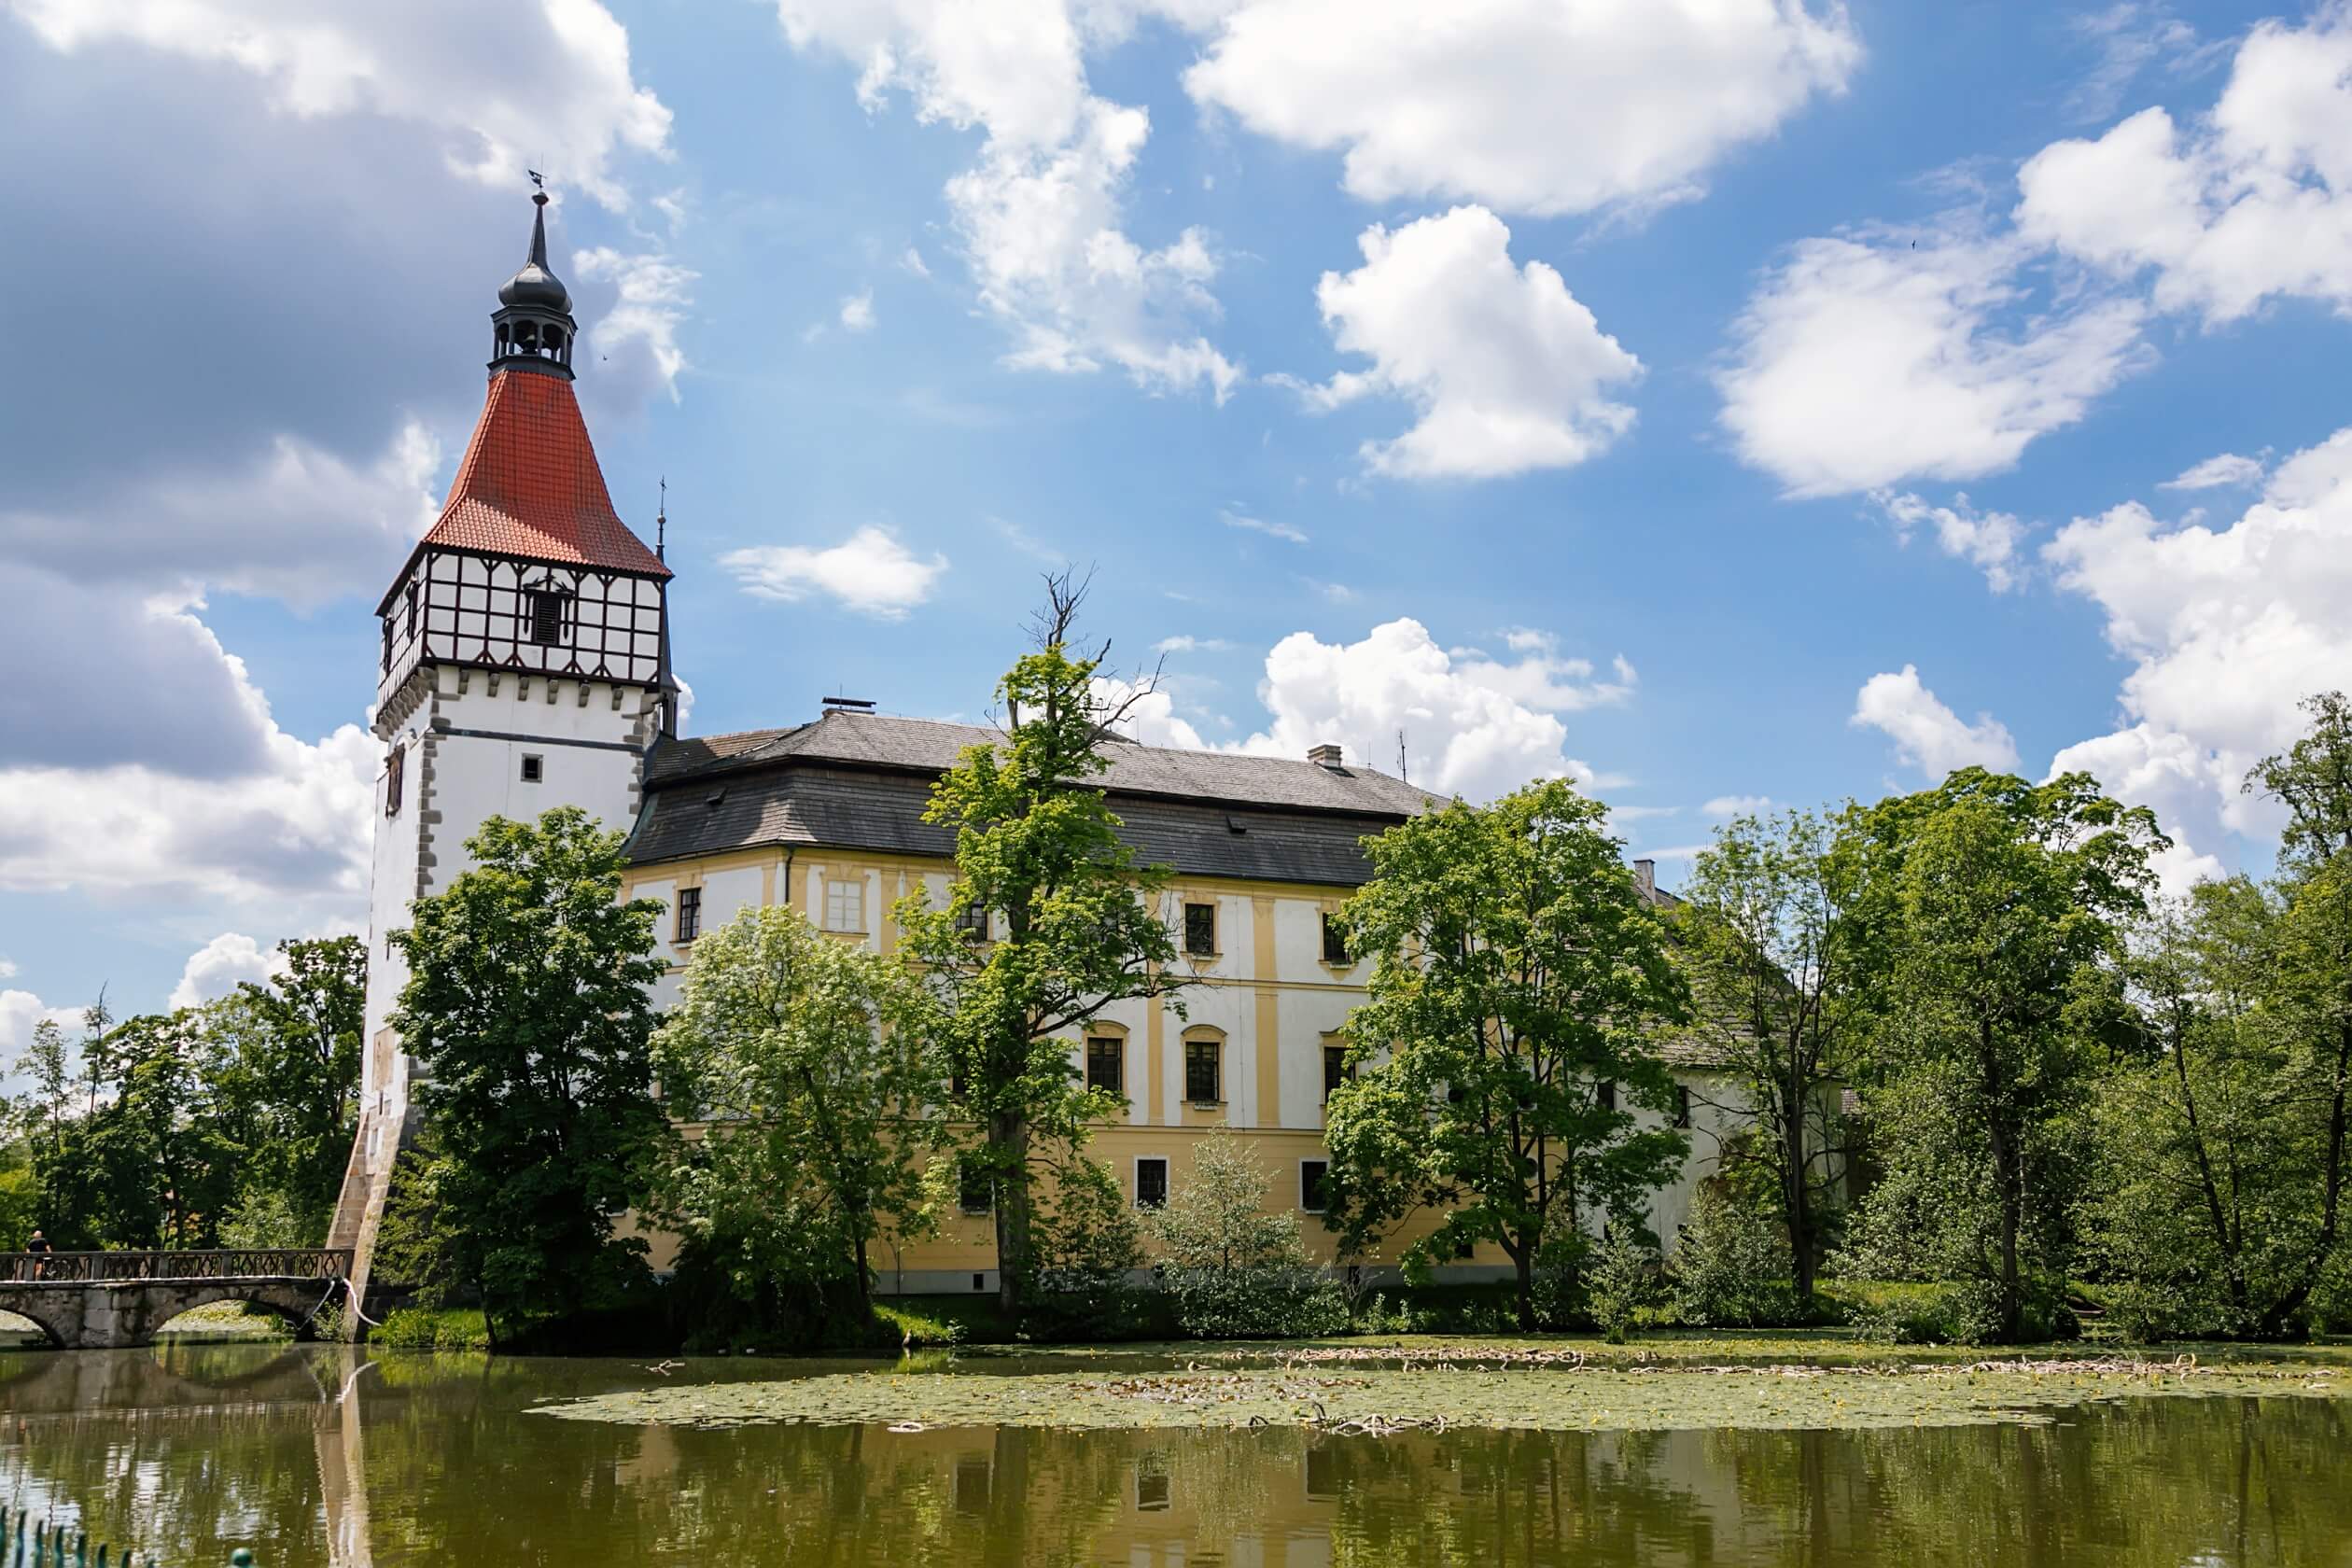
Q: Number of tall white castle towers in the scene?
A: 1